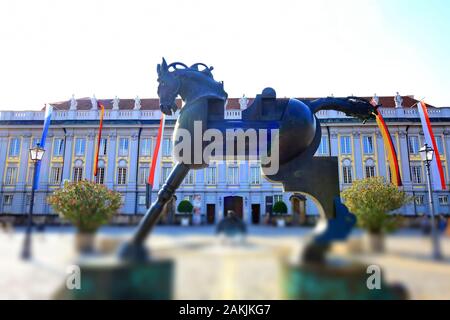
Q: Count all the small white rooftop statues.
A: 7